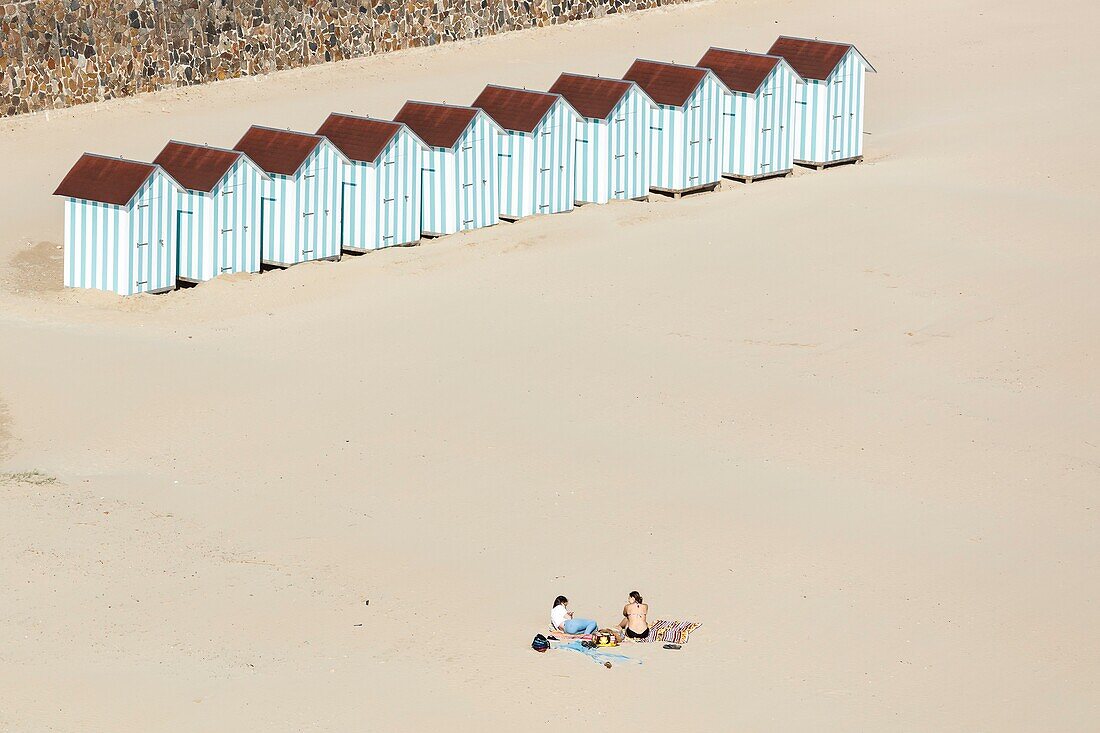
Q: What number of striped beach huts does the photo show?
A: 10